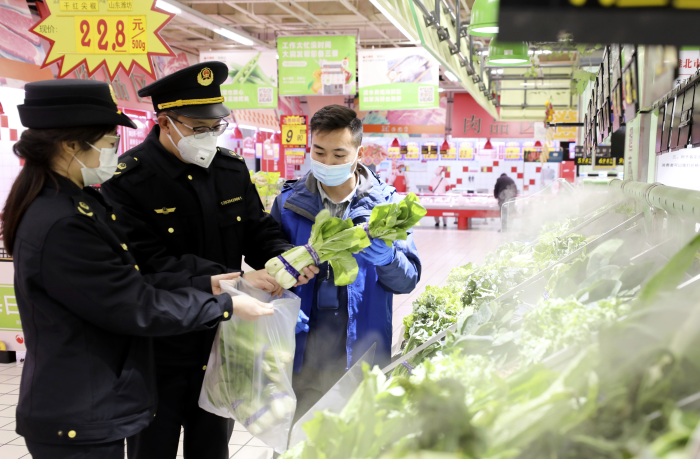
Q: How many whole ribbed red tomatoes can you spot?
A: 0